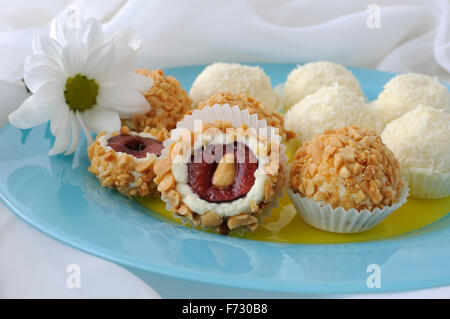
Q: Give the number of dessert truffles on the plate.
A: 10